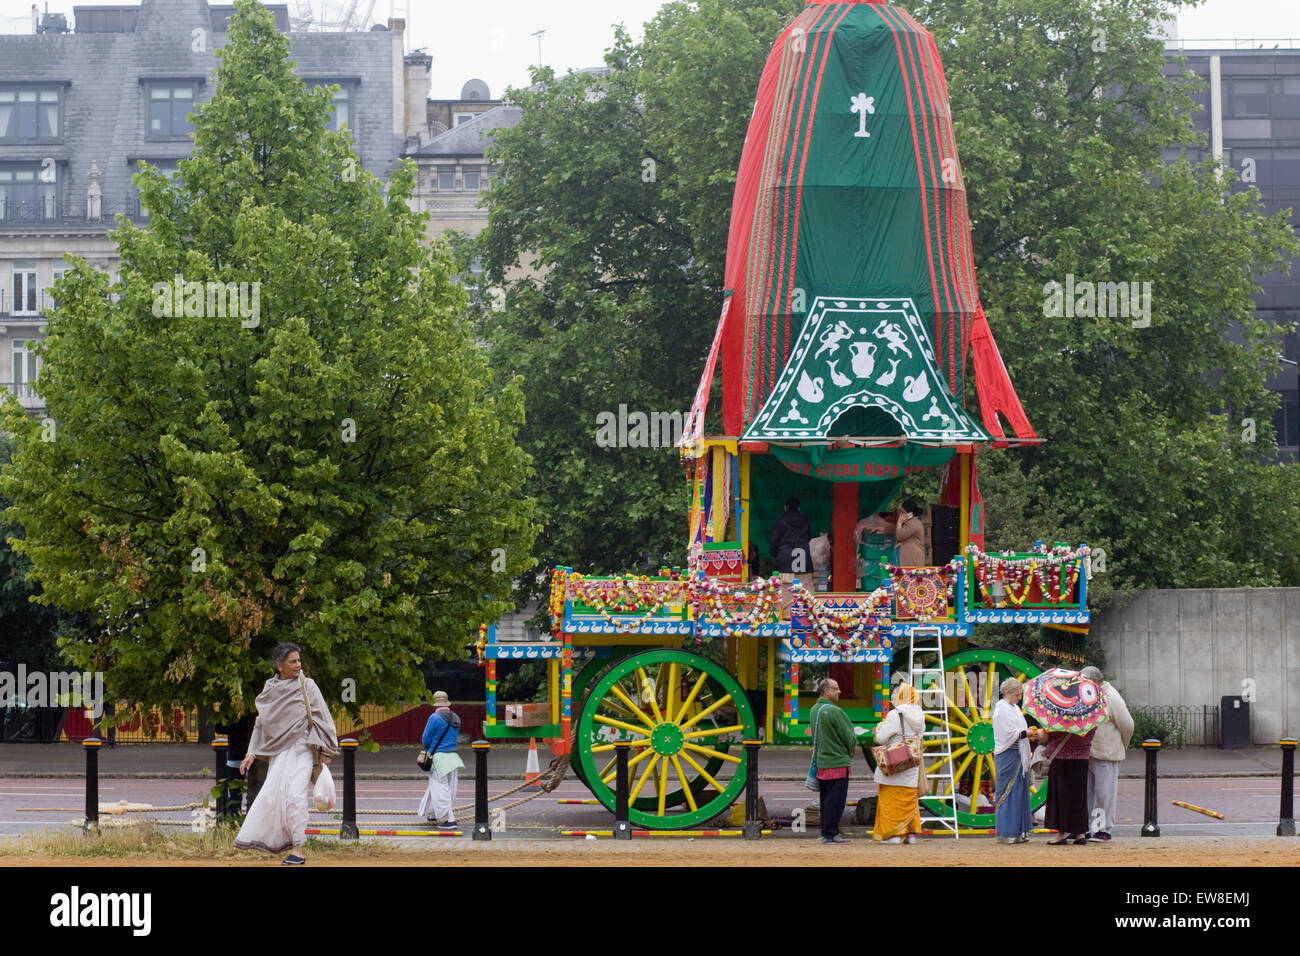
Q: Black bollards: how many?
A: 8